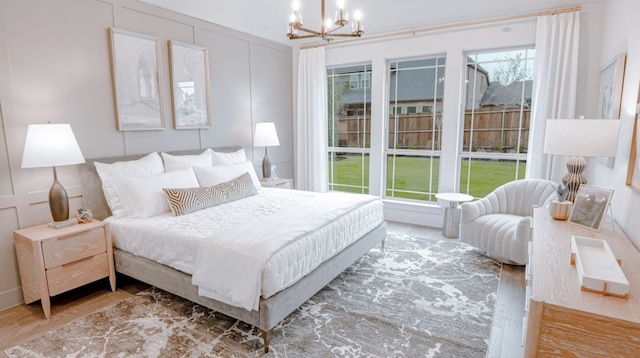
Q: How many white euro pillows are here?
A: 3